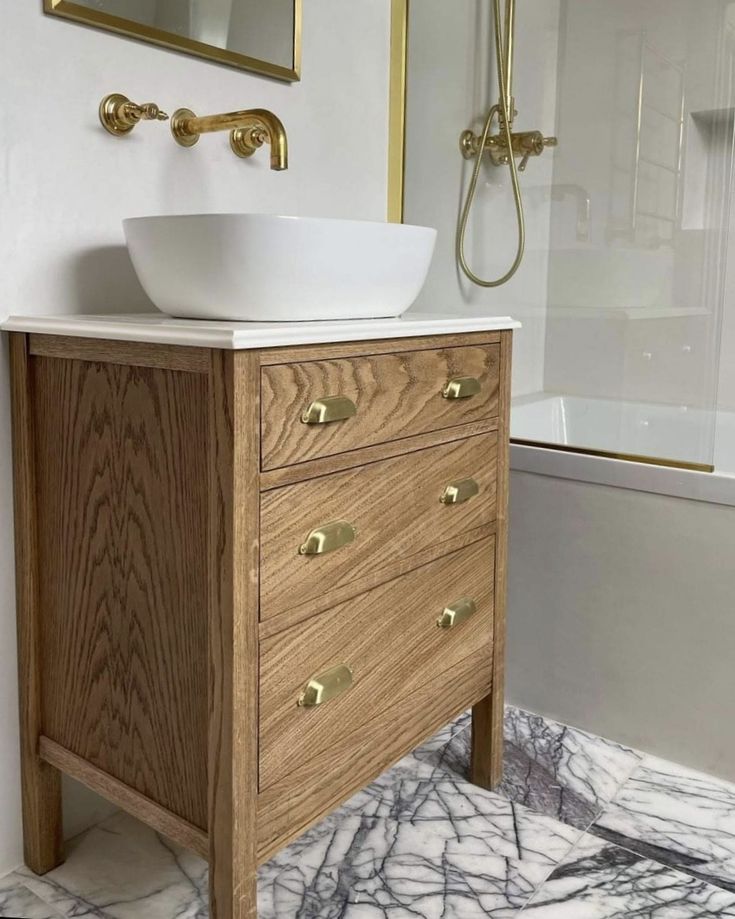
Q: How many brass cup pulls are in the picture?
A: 6